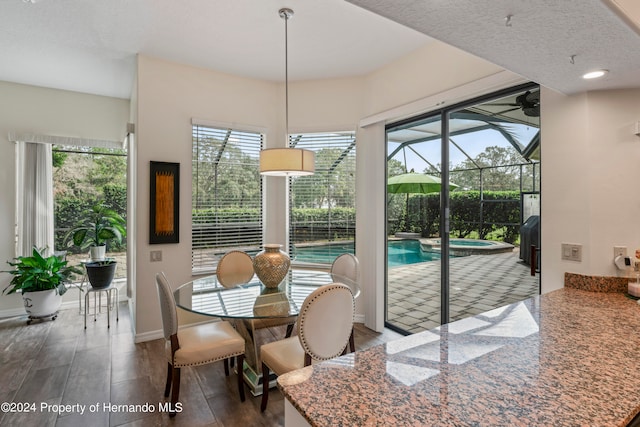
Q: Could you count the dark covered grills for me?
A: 1